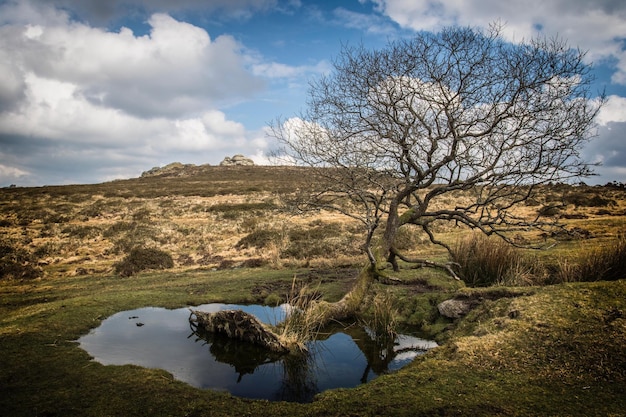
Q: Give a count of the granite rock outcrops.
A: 2